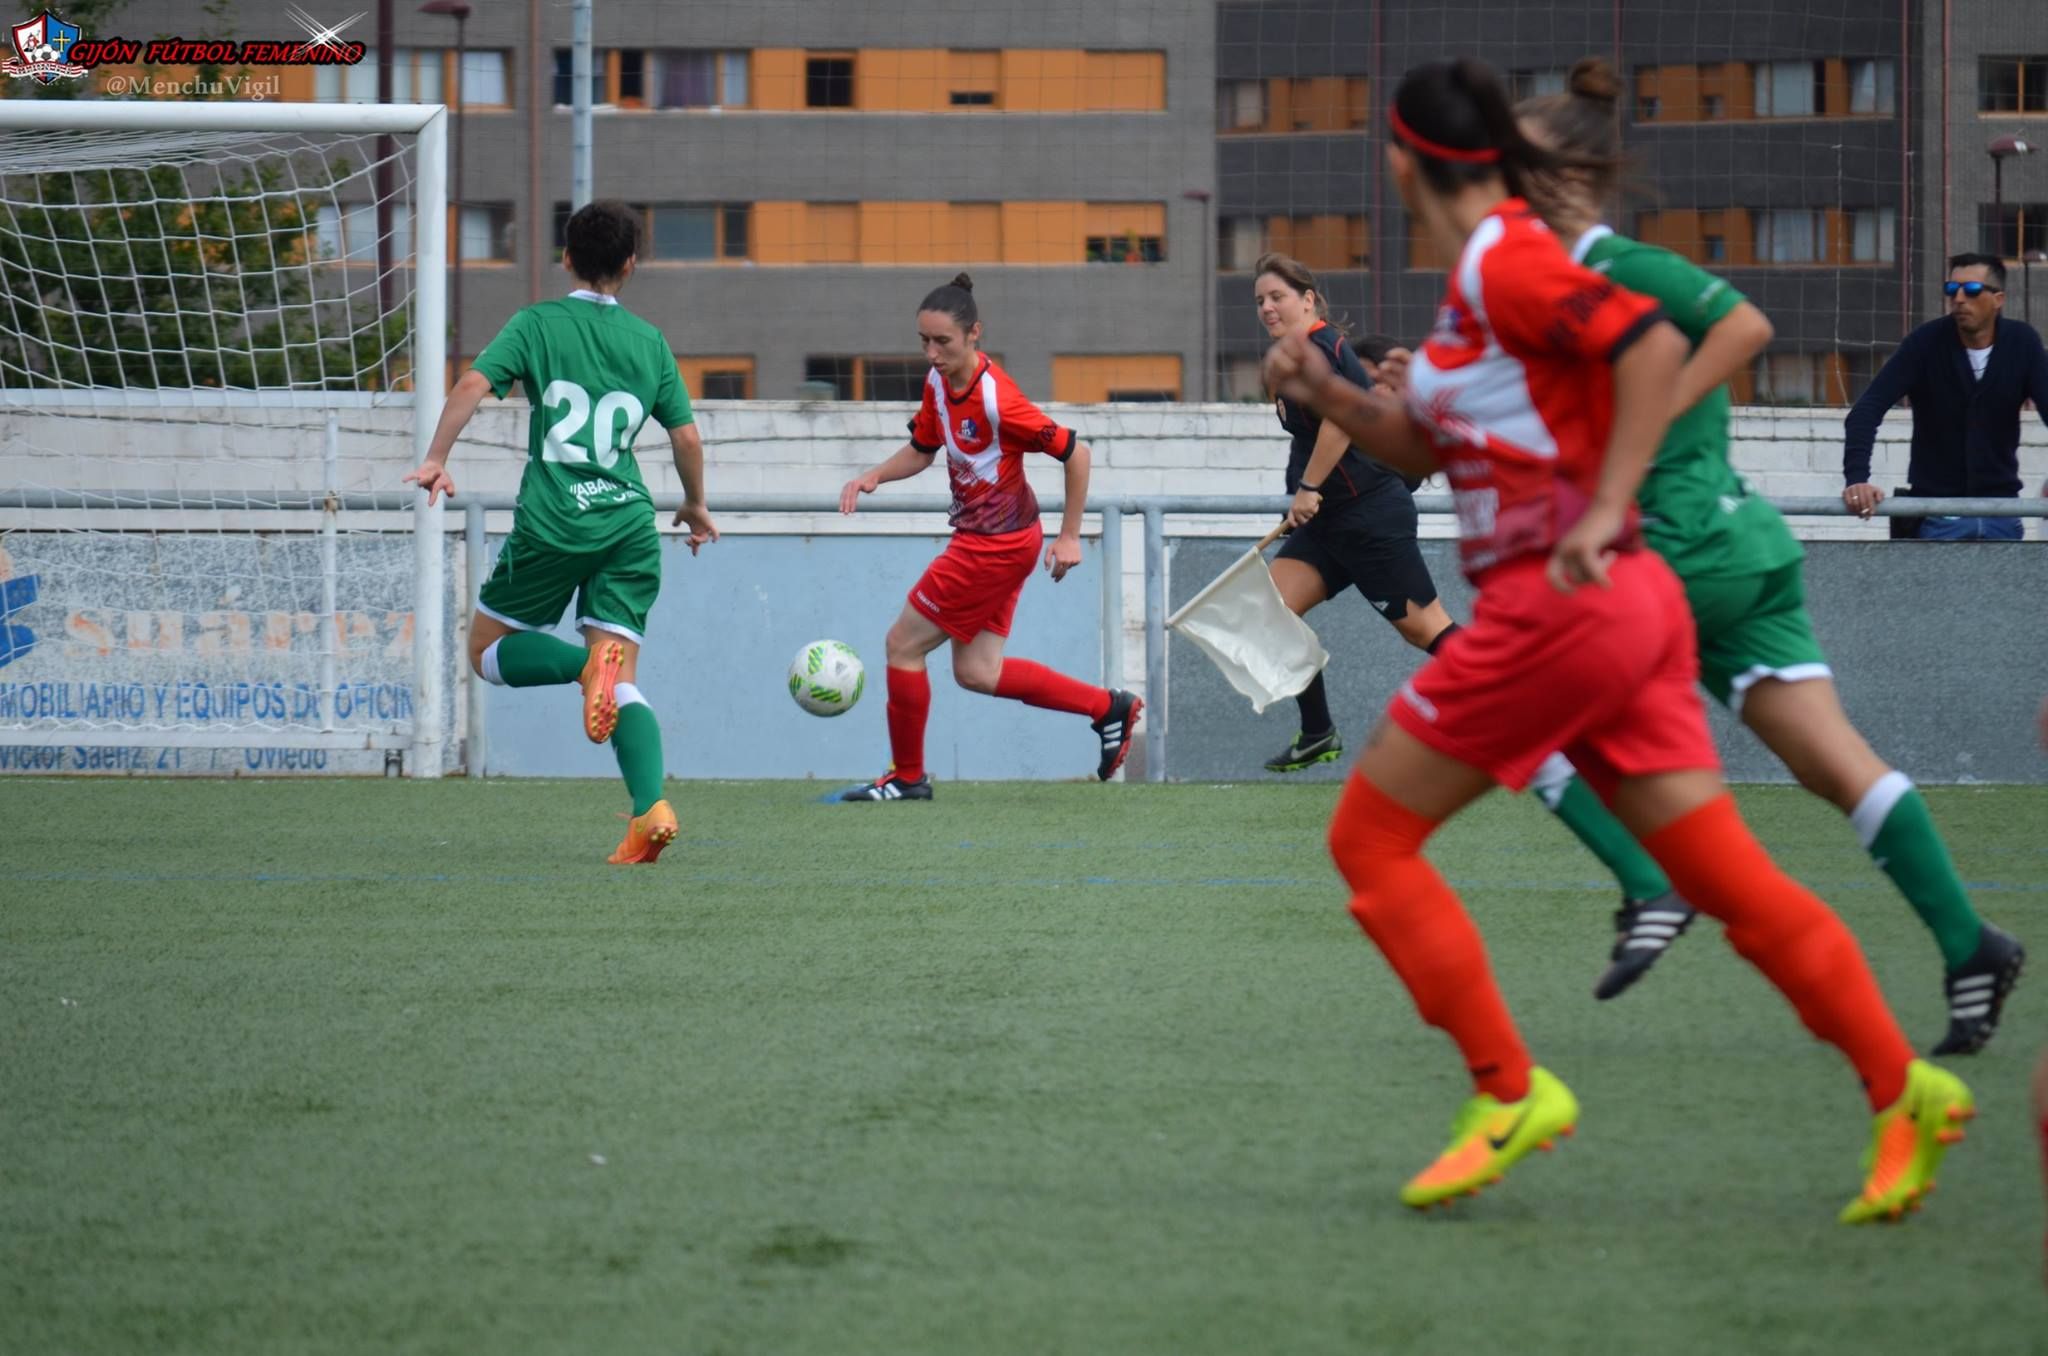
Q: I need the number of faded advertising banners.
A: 1